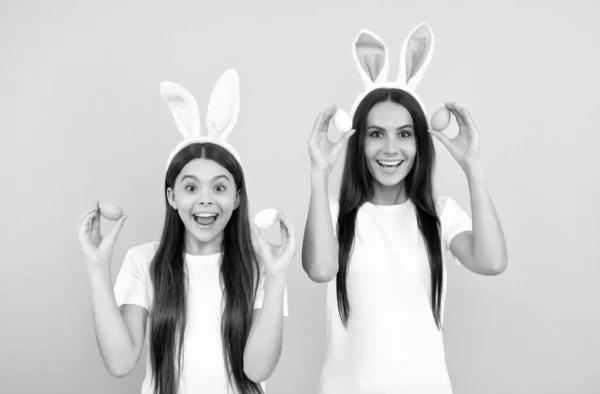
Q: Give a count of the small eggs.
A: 4